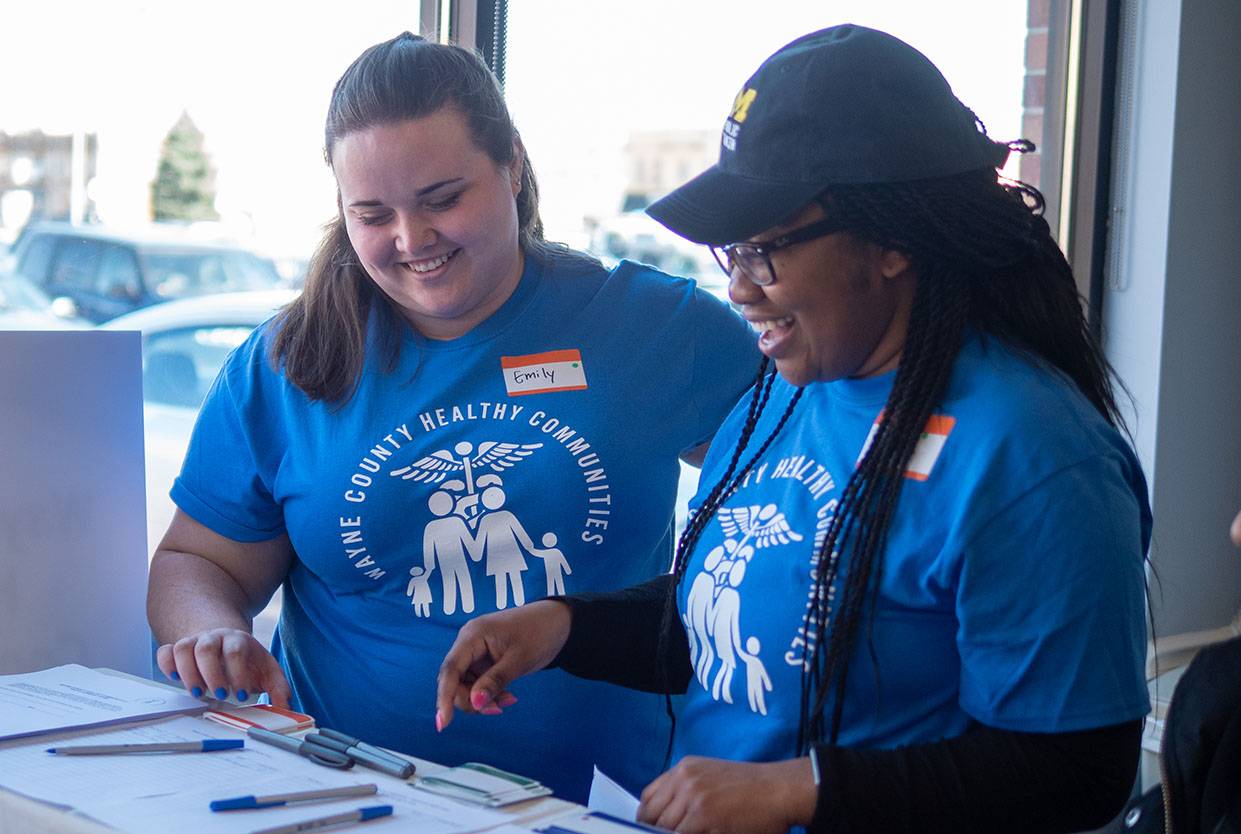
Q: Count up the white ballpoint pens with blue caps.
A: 3